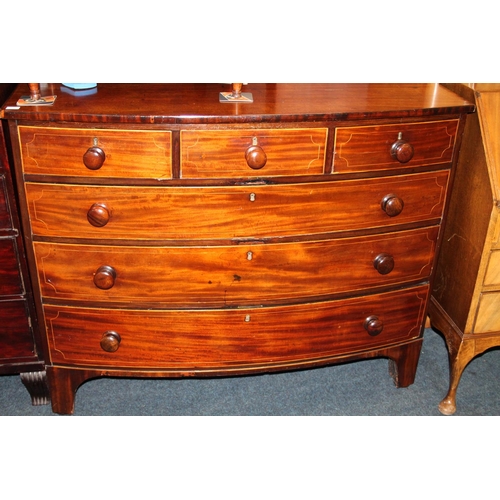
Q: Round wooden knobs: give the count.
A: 9